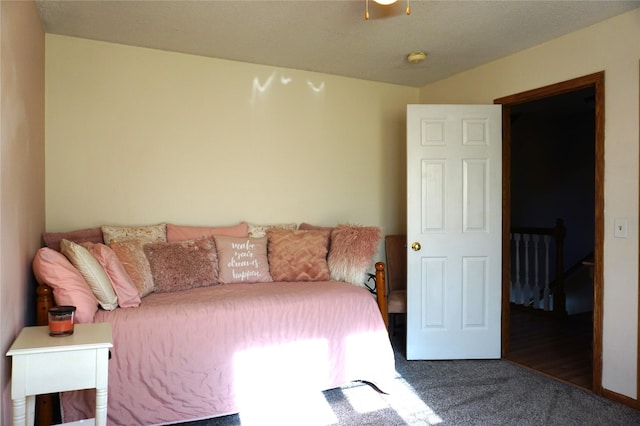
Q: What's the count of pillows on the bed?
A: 13